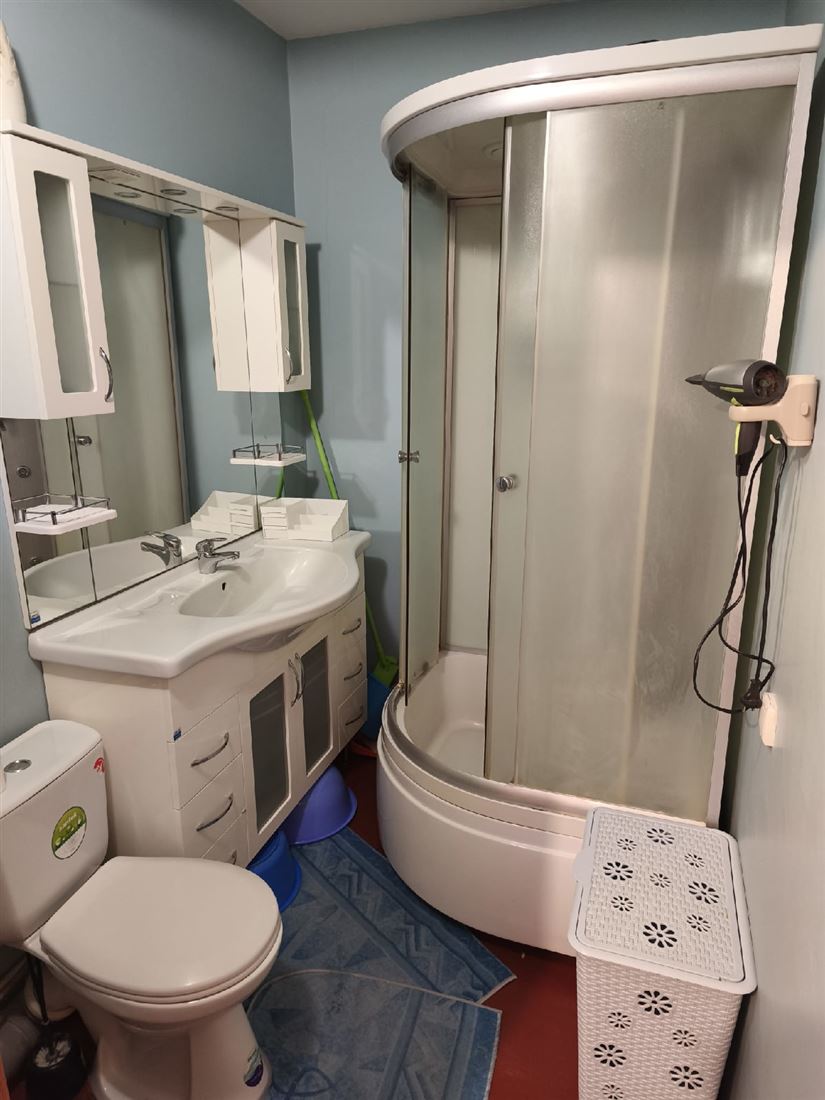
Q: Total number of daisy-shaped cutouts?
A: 15